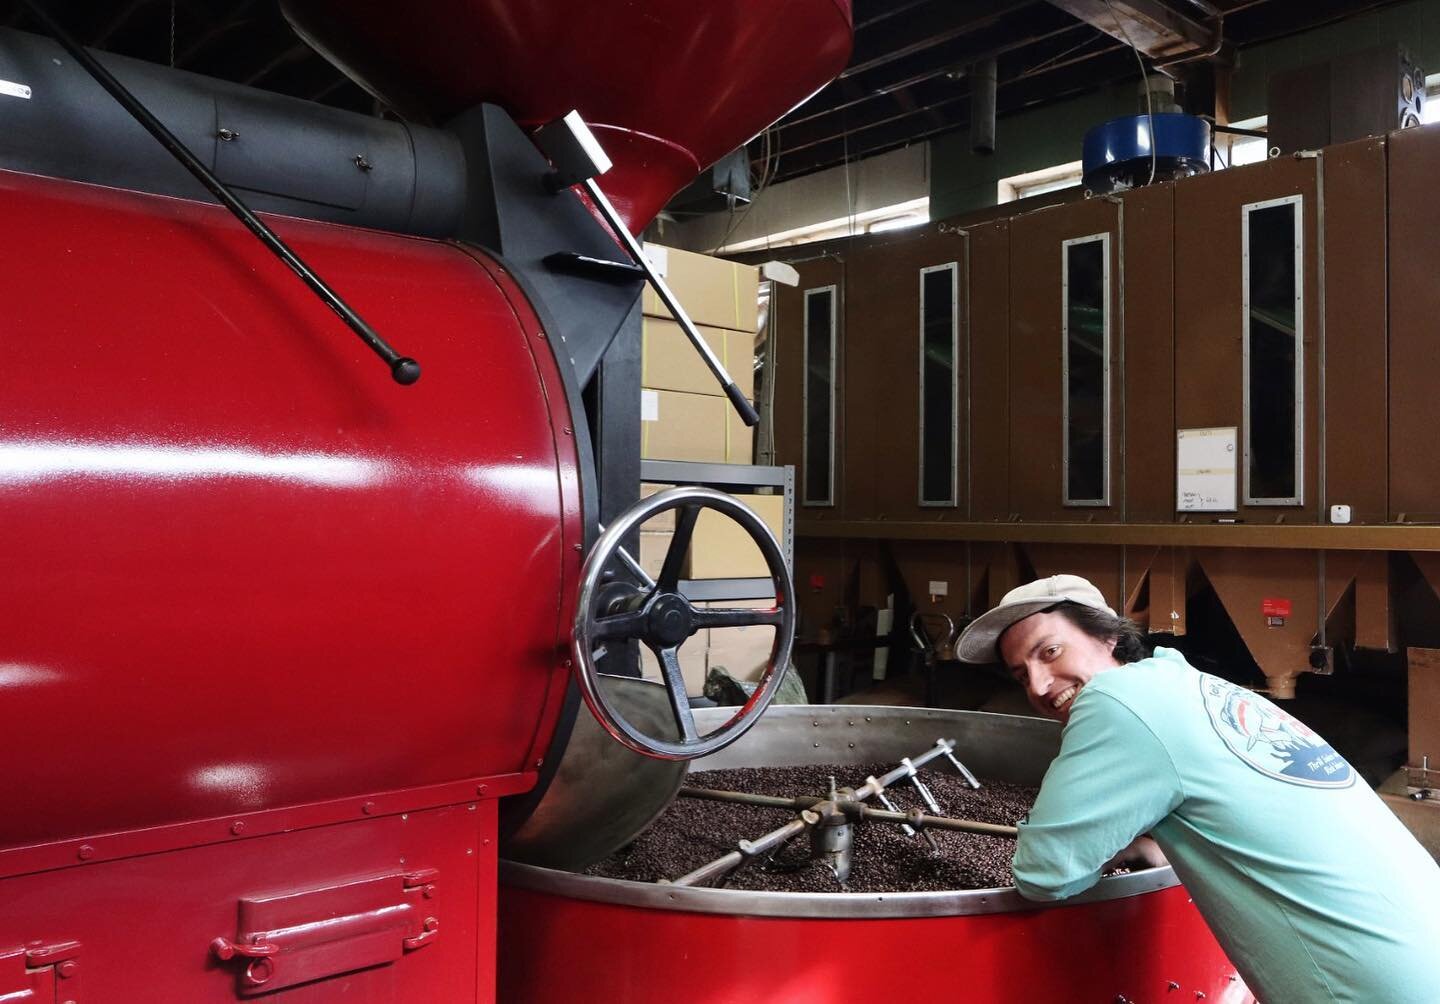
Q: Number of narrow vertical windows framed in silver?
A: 4